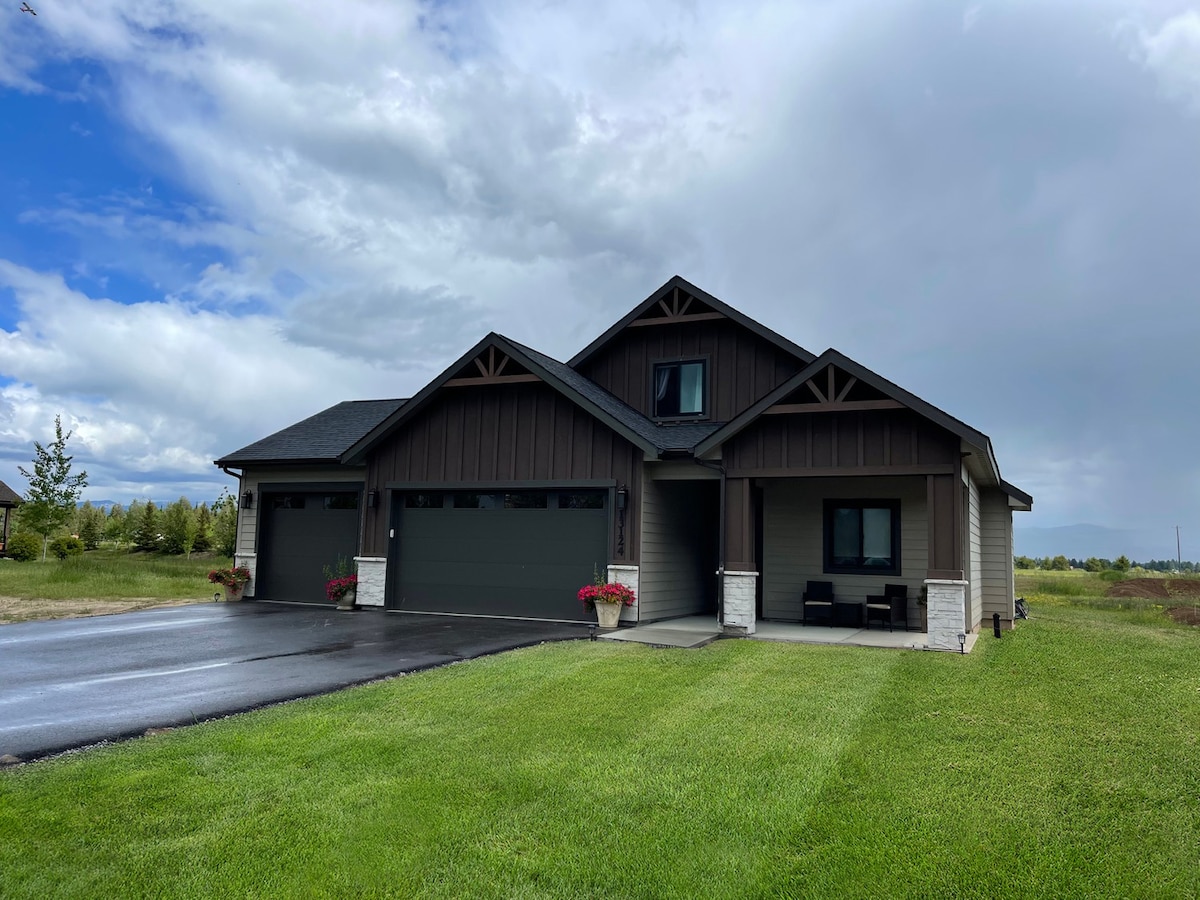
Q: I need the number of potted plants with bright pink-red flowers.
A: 3